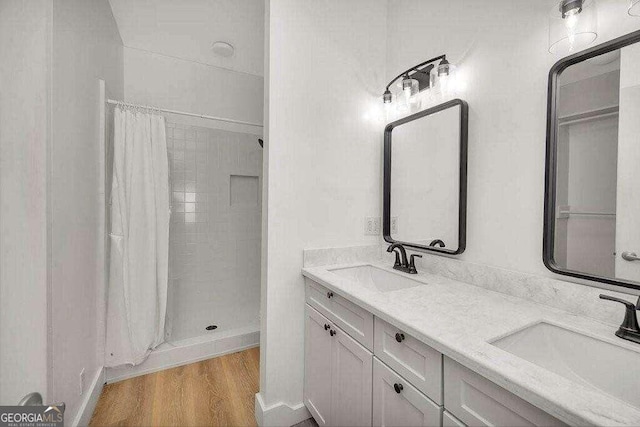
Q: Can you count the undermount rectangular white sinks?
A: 2